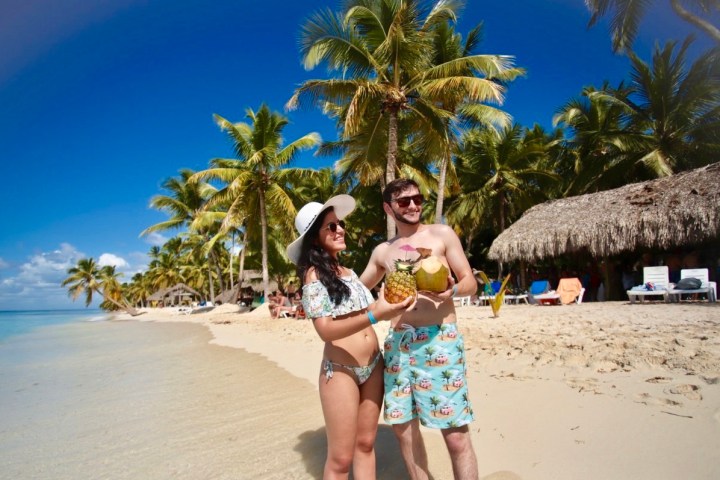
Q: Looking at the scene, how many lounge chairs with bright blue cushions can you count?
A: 2